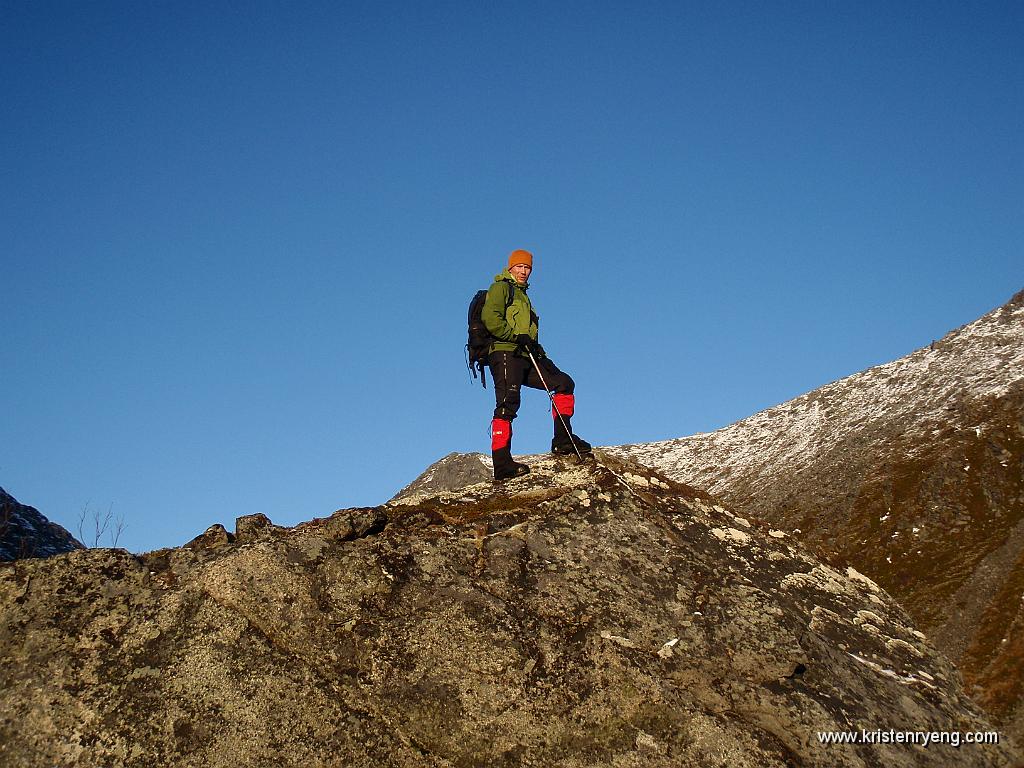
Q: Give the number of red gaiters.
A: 2